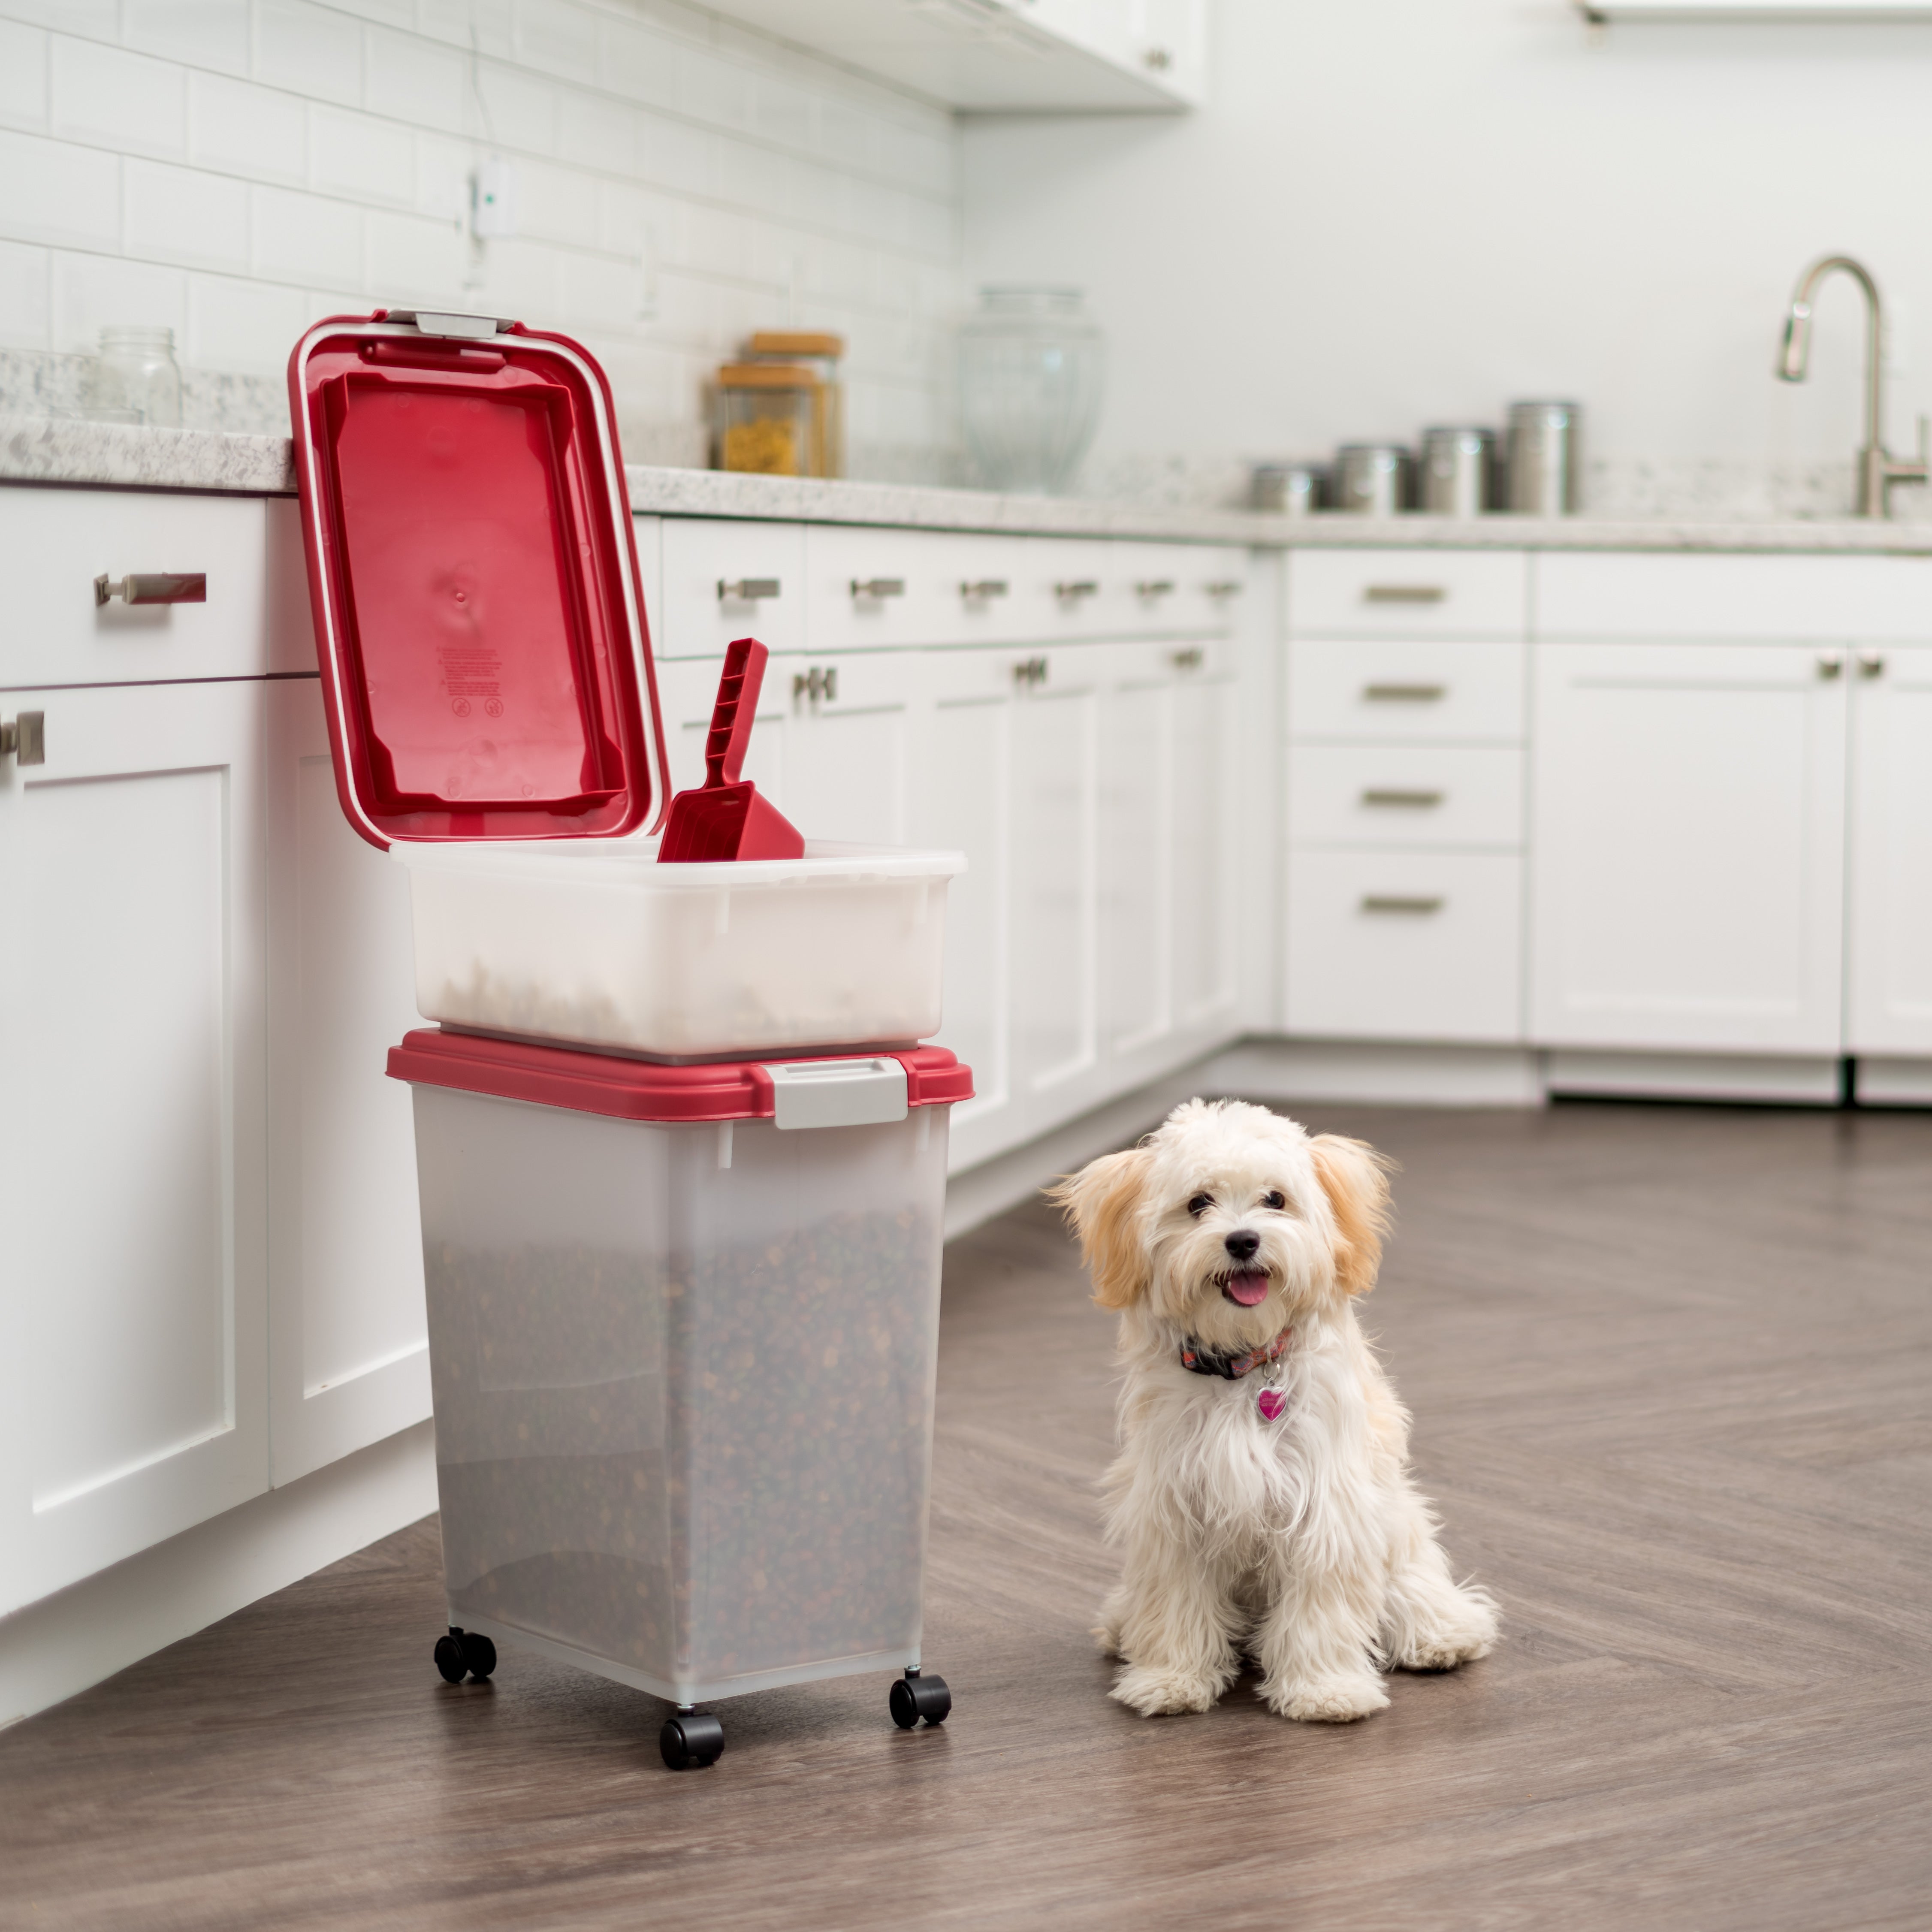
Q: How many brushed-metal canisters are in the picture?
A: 4